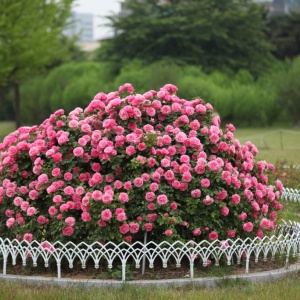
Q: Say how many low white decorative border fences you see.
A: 2